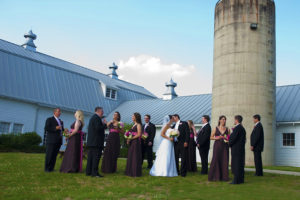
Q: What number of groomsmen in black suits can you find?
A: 6